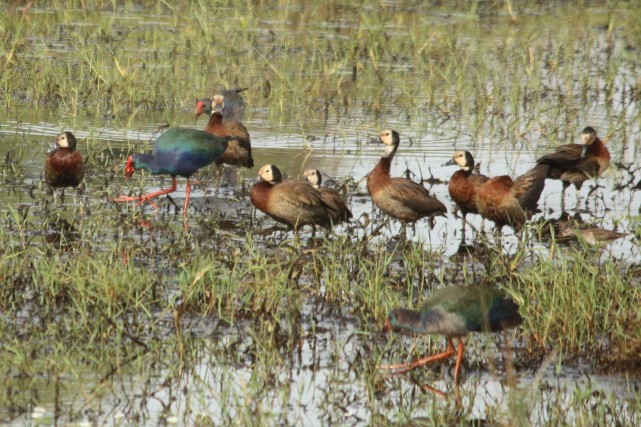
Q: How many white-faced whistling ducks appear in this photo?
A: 8